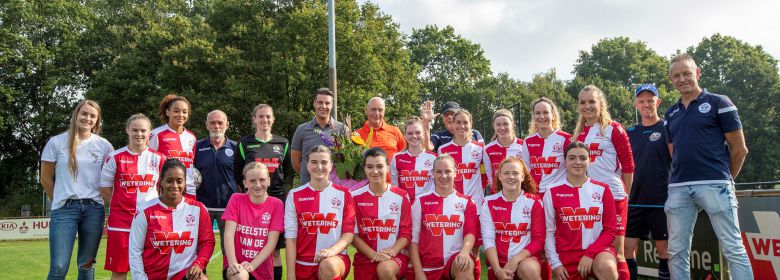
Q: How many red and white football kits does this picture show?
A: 13